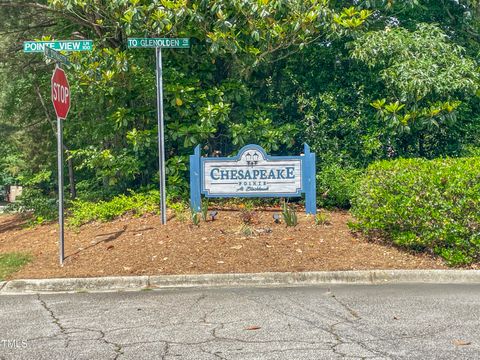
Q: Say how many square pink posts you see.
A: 0